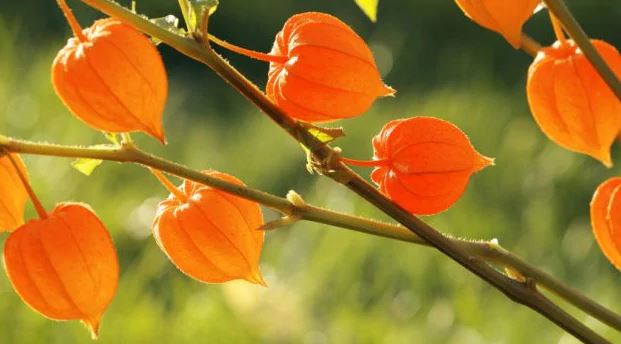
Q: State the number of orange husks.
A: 9